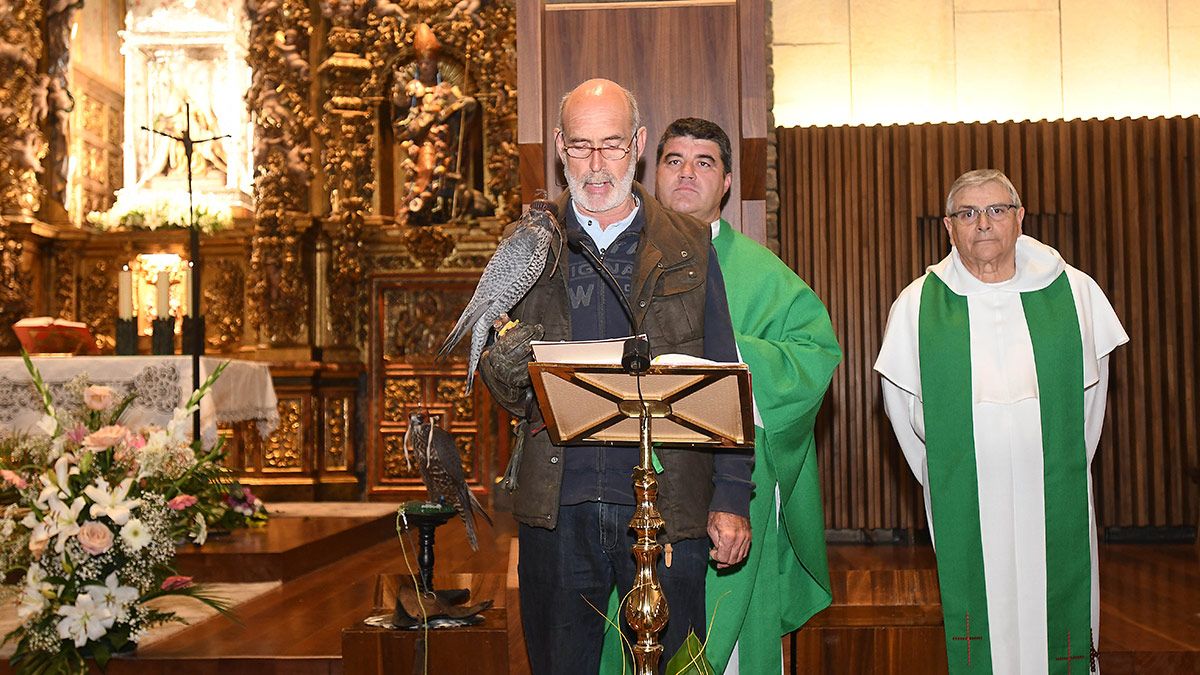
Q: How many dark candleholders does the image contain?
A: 3